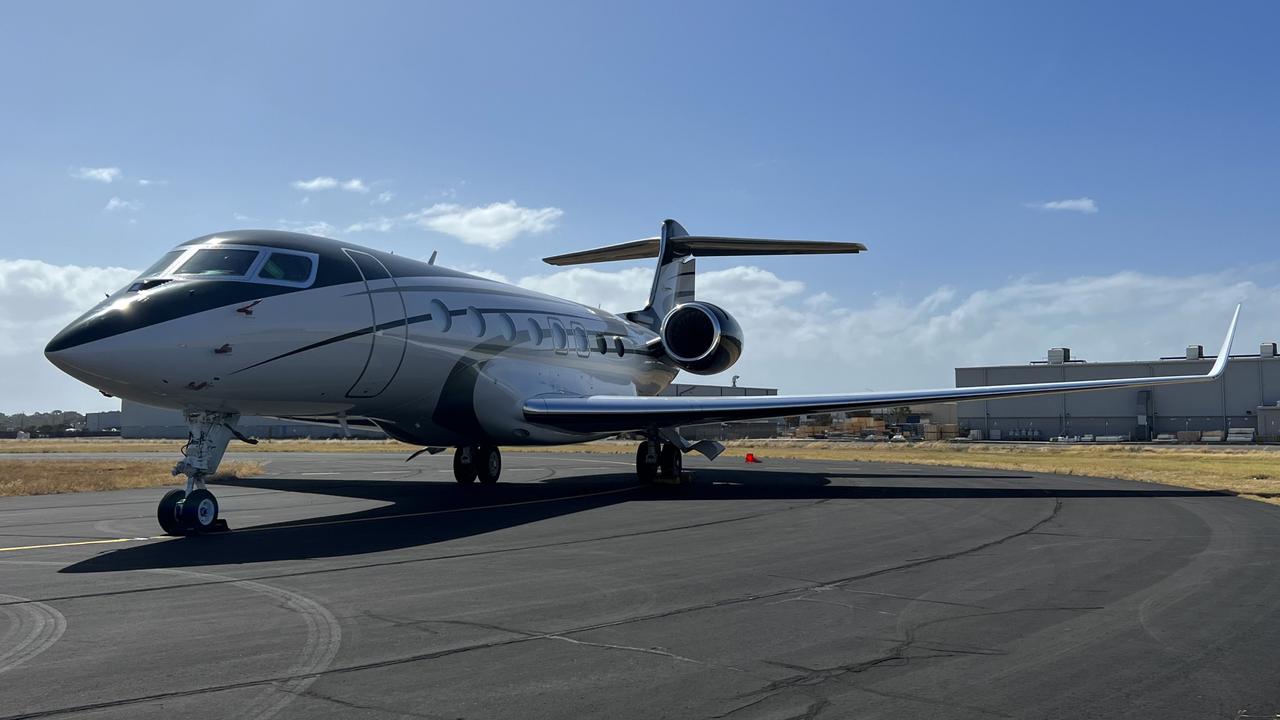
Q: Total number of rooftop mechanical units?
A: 3